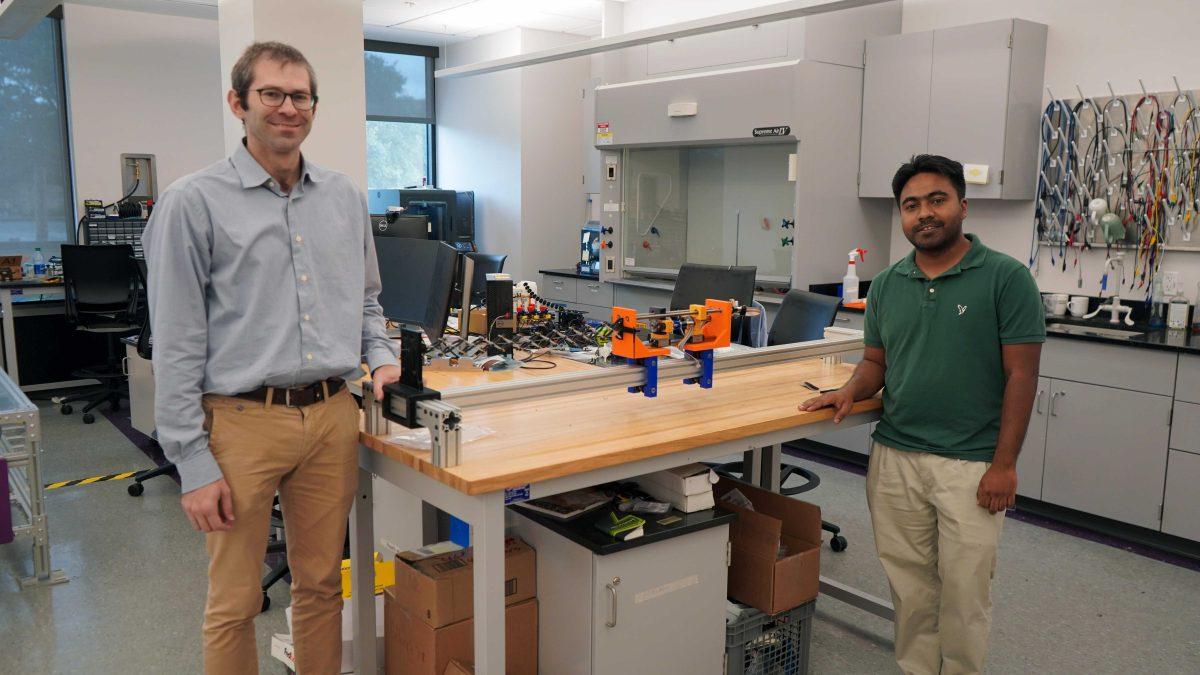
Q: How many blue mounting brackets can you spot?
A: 2